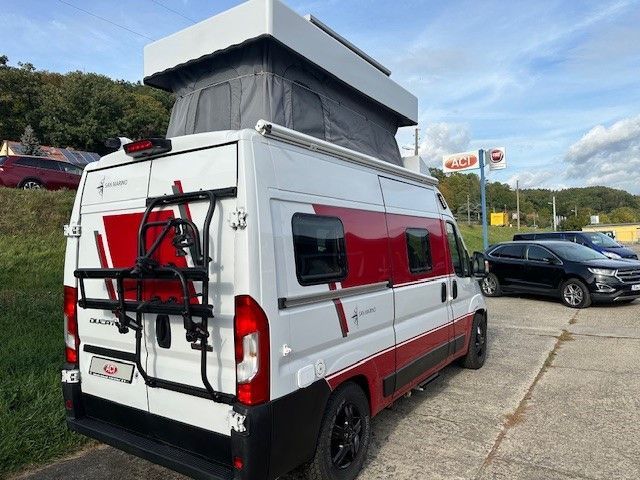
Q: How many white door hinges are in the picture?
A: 4